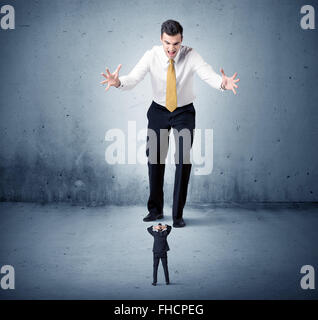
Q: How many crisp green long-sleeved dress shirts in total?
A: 0